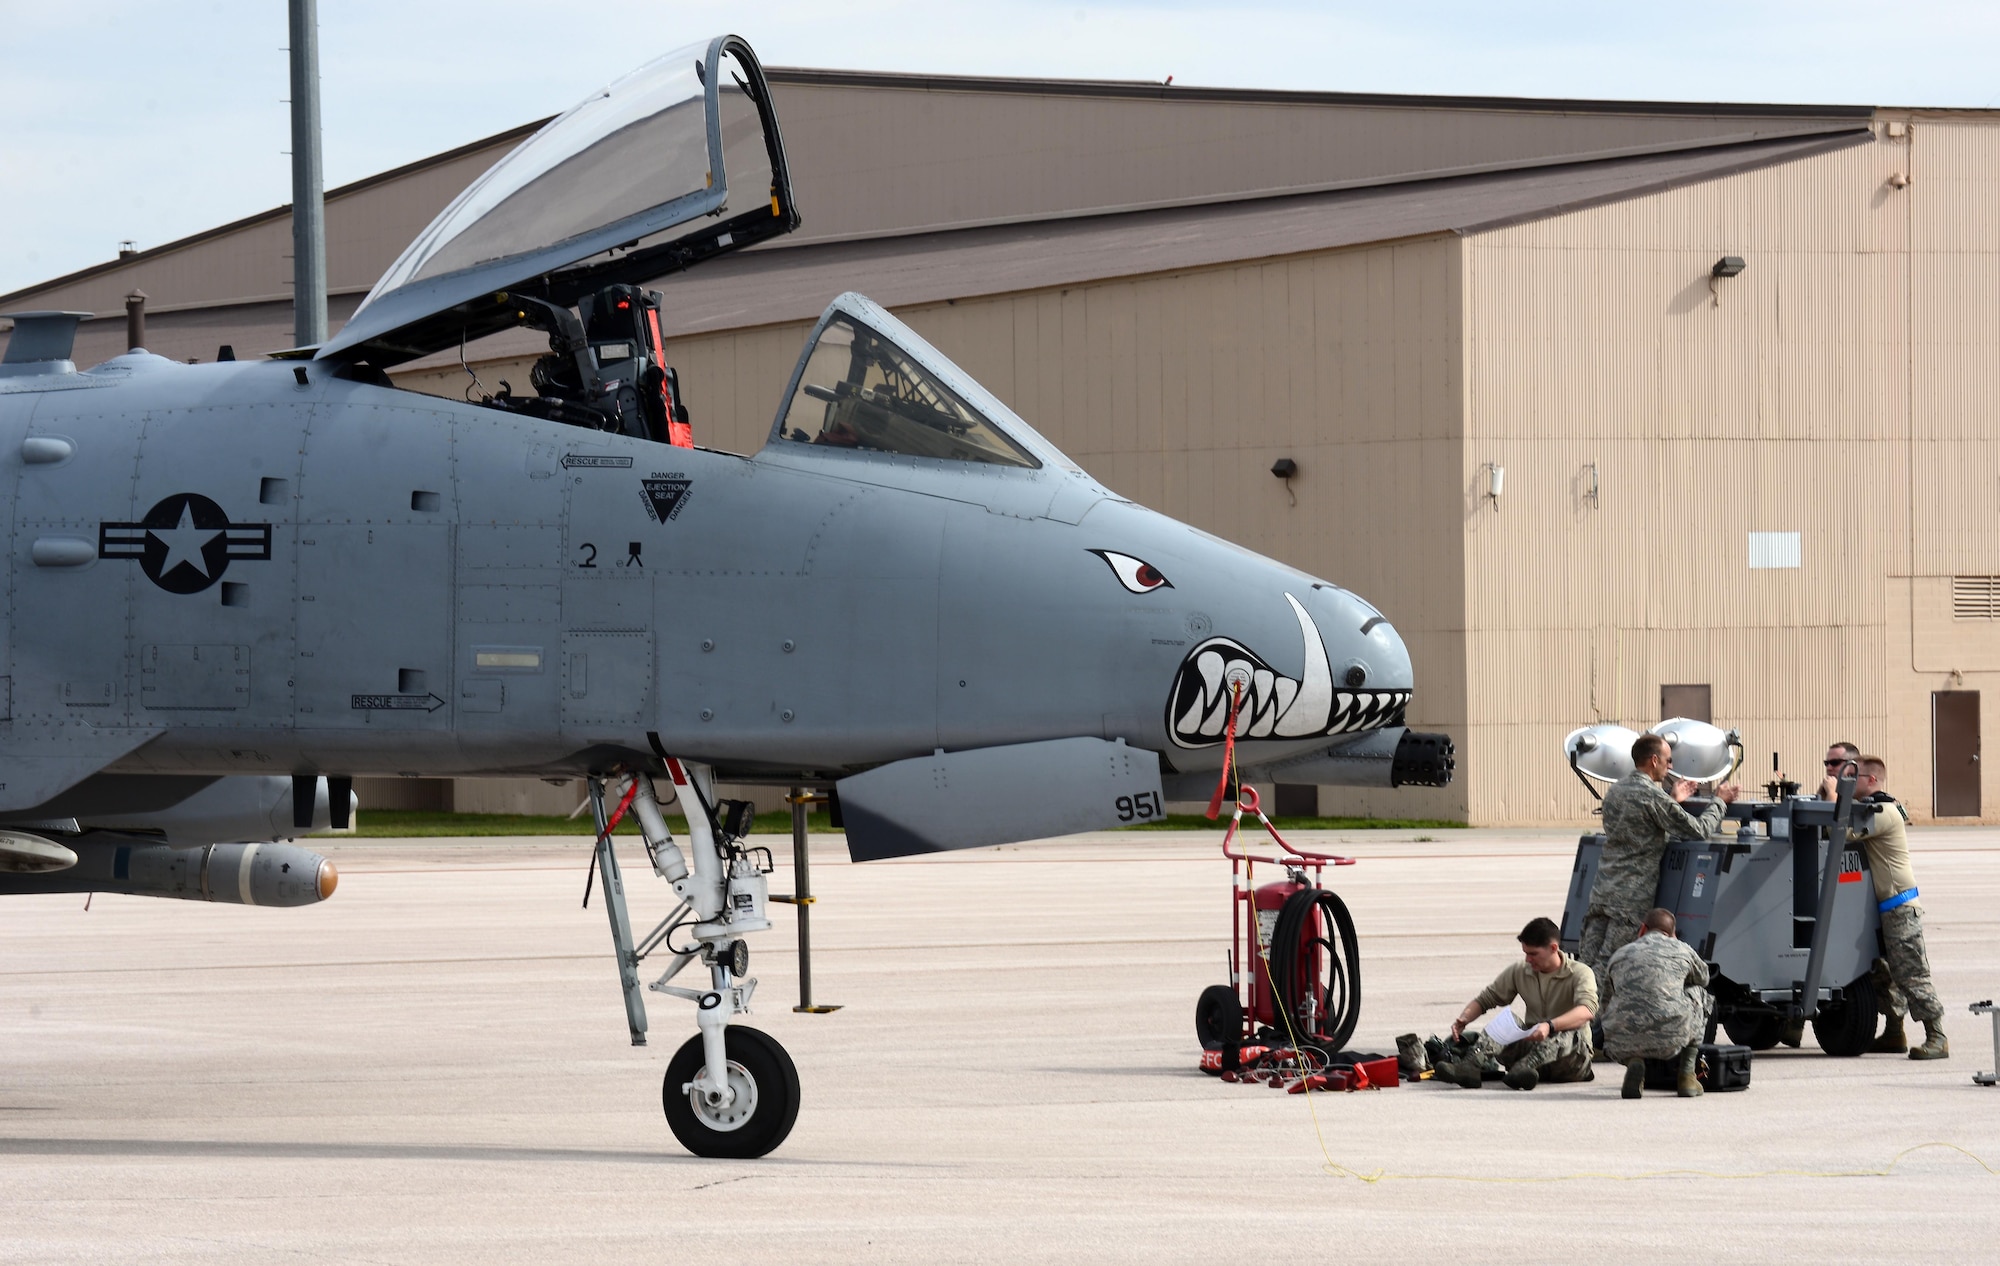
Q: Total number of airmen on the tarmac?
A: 5